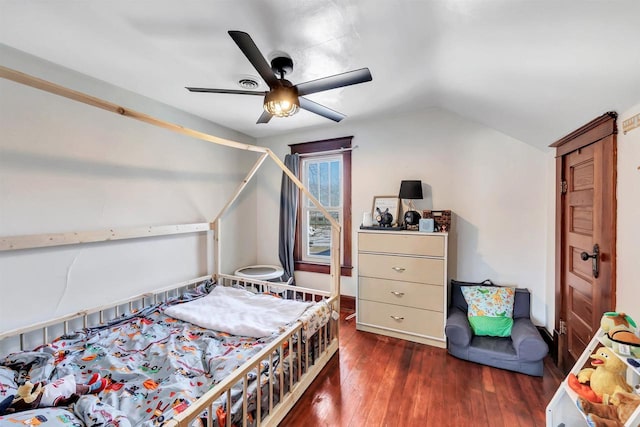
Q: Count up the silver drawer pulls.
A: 3